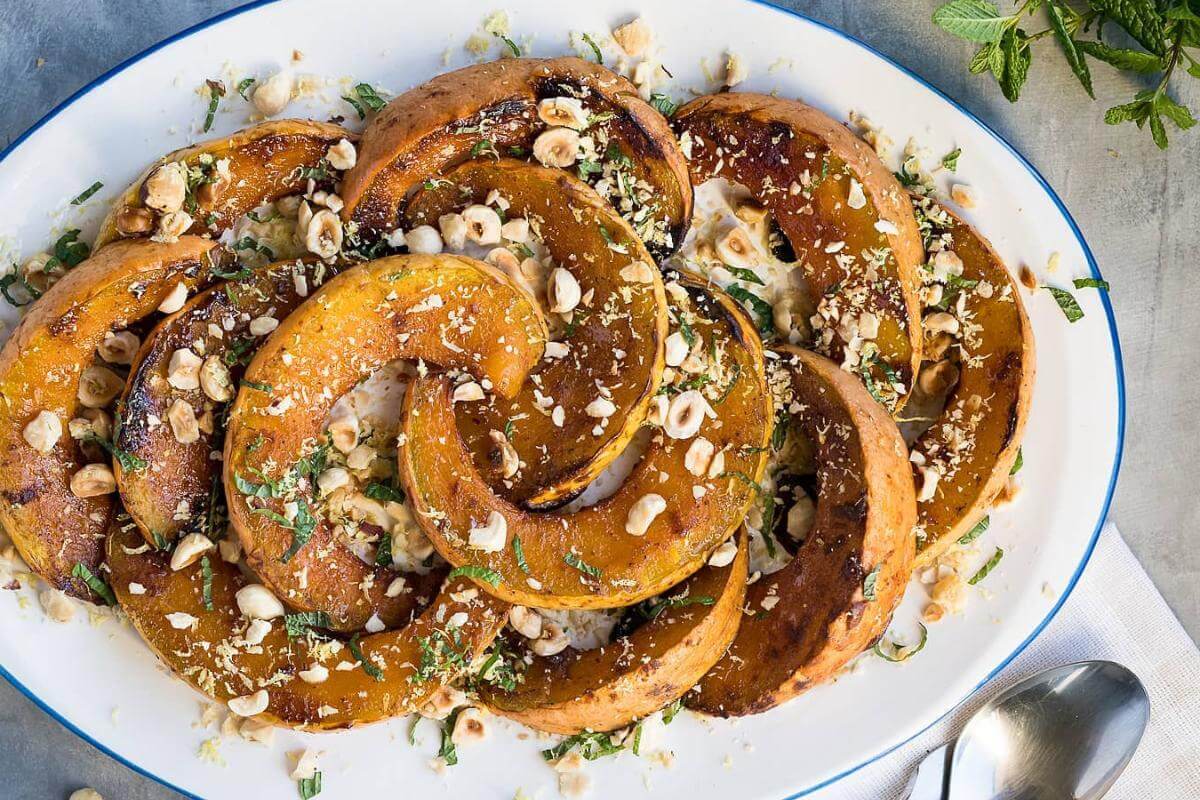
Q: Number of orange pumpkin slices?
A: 12